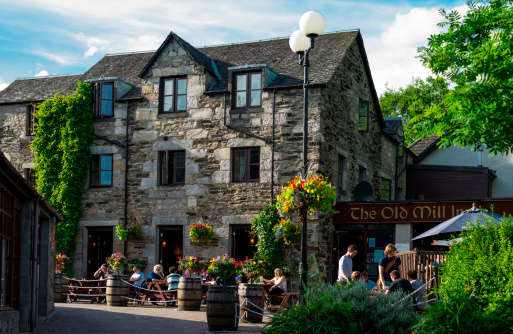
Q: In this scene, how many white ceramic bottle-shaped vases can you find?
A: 0